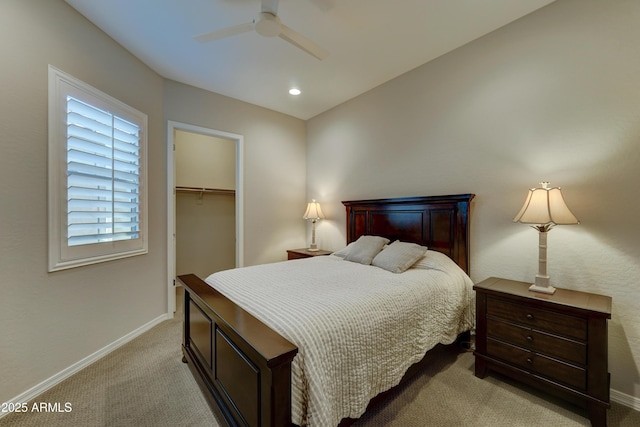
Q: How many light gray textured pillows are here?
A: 2